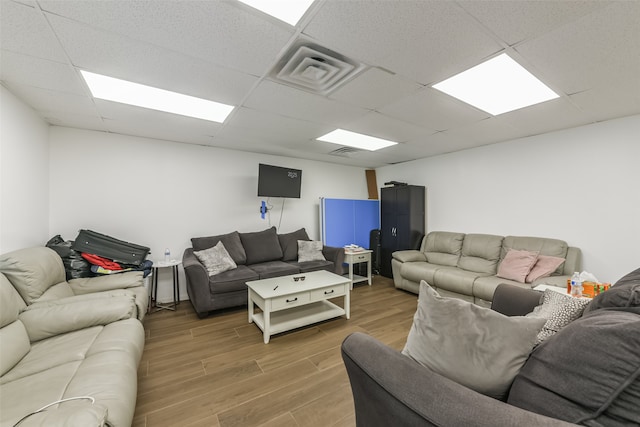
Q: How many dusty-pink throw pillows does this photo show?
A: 2